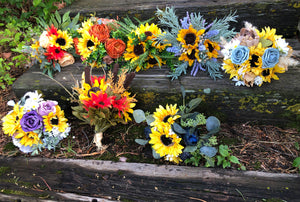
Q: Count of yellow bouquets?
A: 8